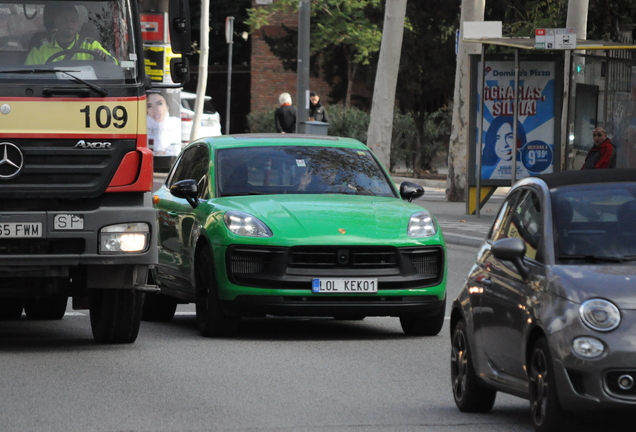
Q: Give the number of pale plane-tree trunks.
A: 4